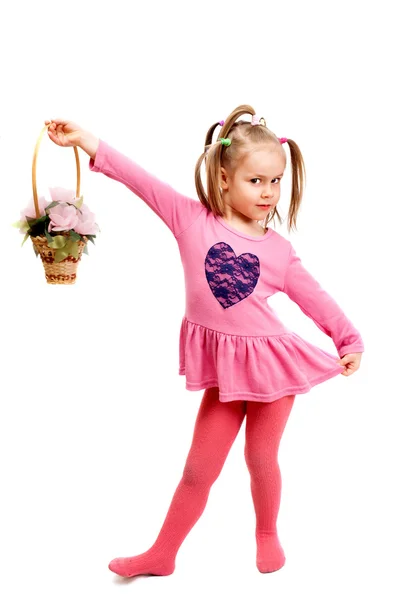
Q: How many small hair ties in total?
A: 4